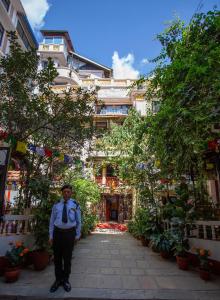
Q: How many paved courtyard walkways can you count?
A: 1